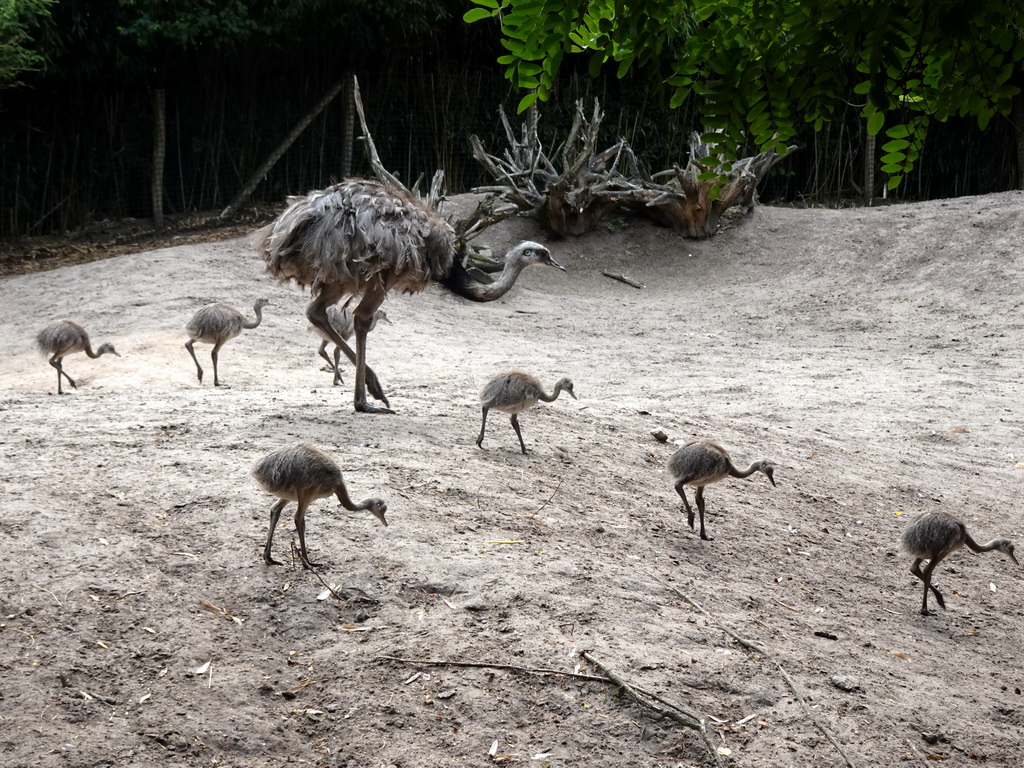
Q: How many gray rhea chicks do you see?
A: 7